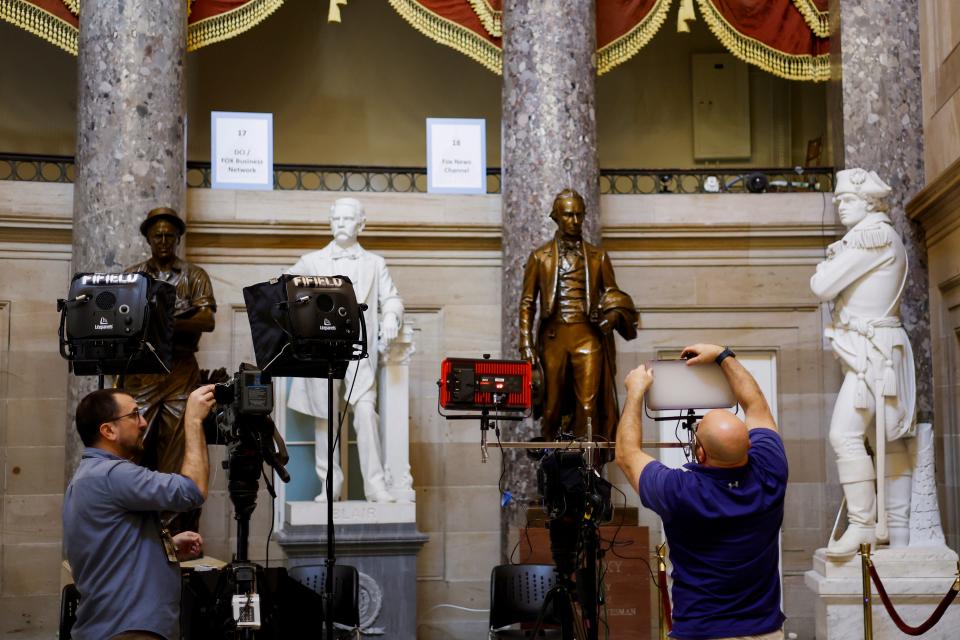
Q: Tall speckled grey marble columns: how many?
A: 3